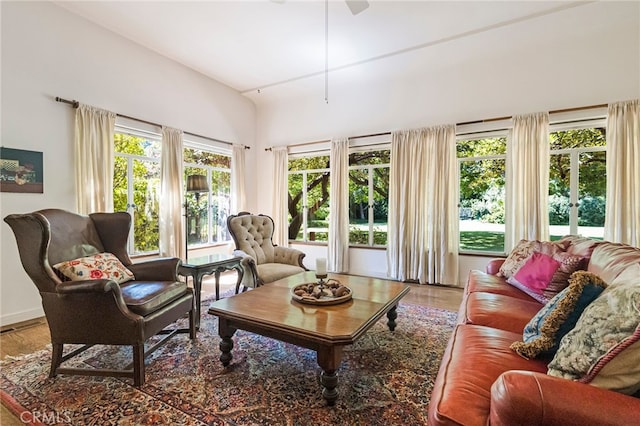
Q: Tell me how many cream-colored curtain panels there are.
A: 8